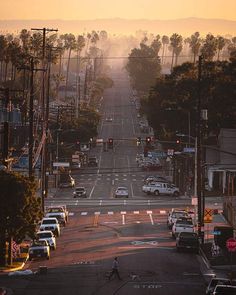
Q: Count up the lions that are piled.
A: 0